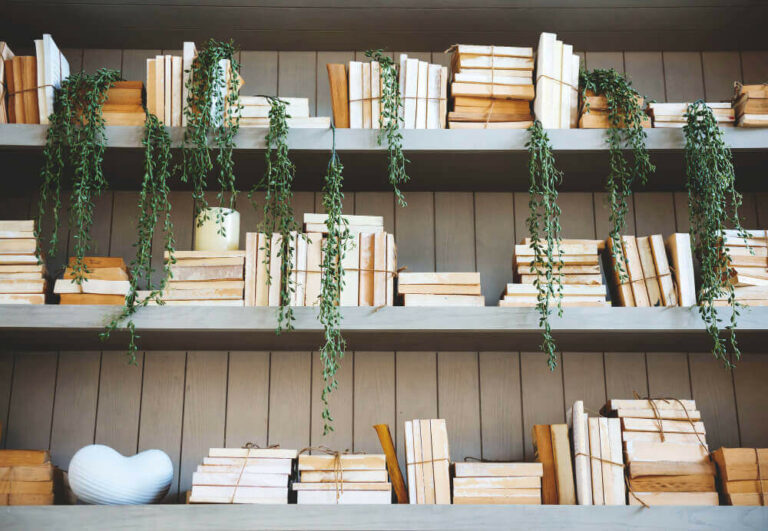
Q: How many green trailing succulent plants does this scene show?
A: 9